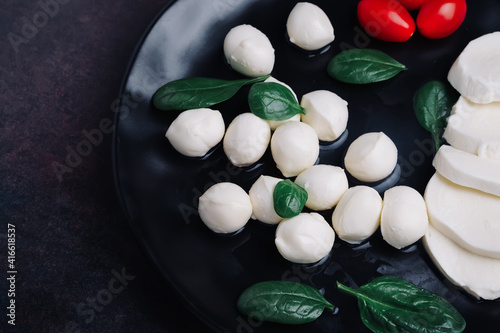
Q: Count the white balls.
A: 14